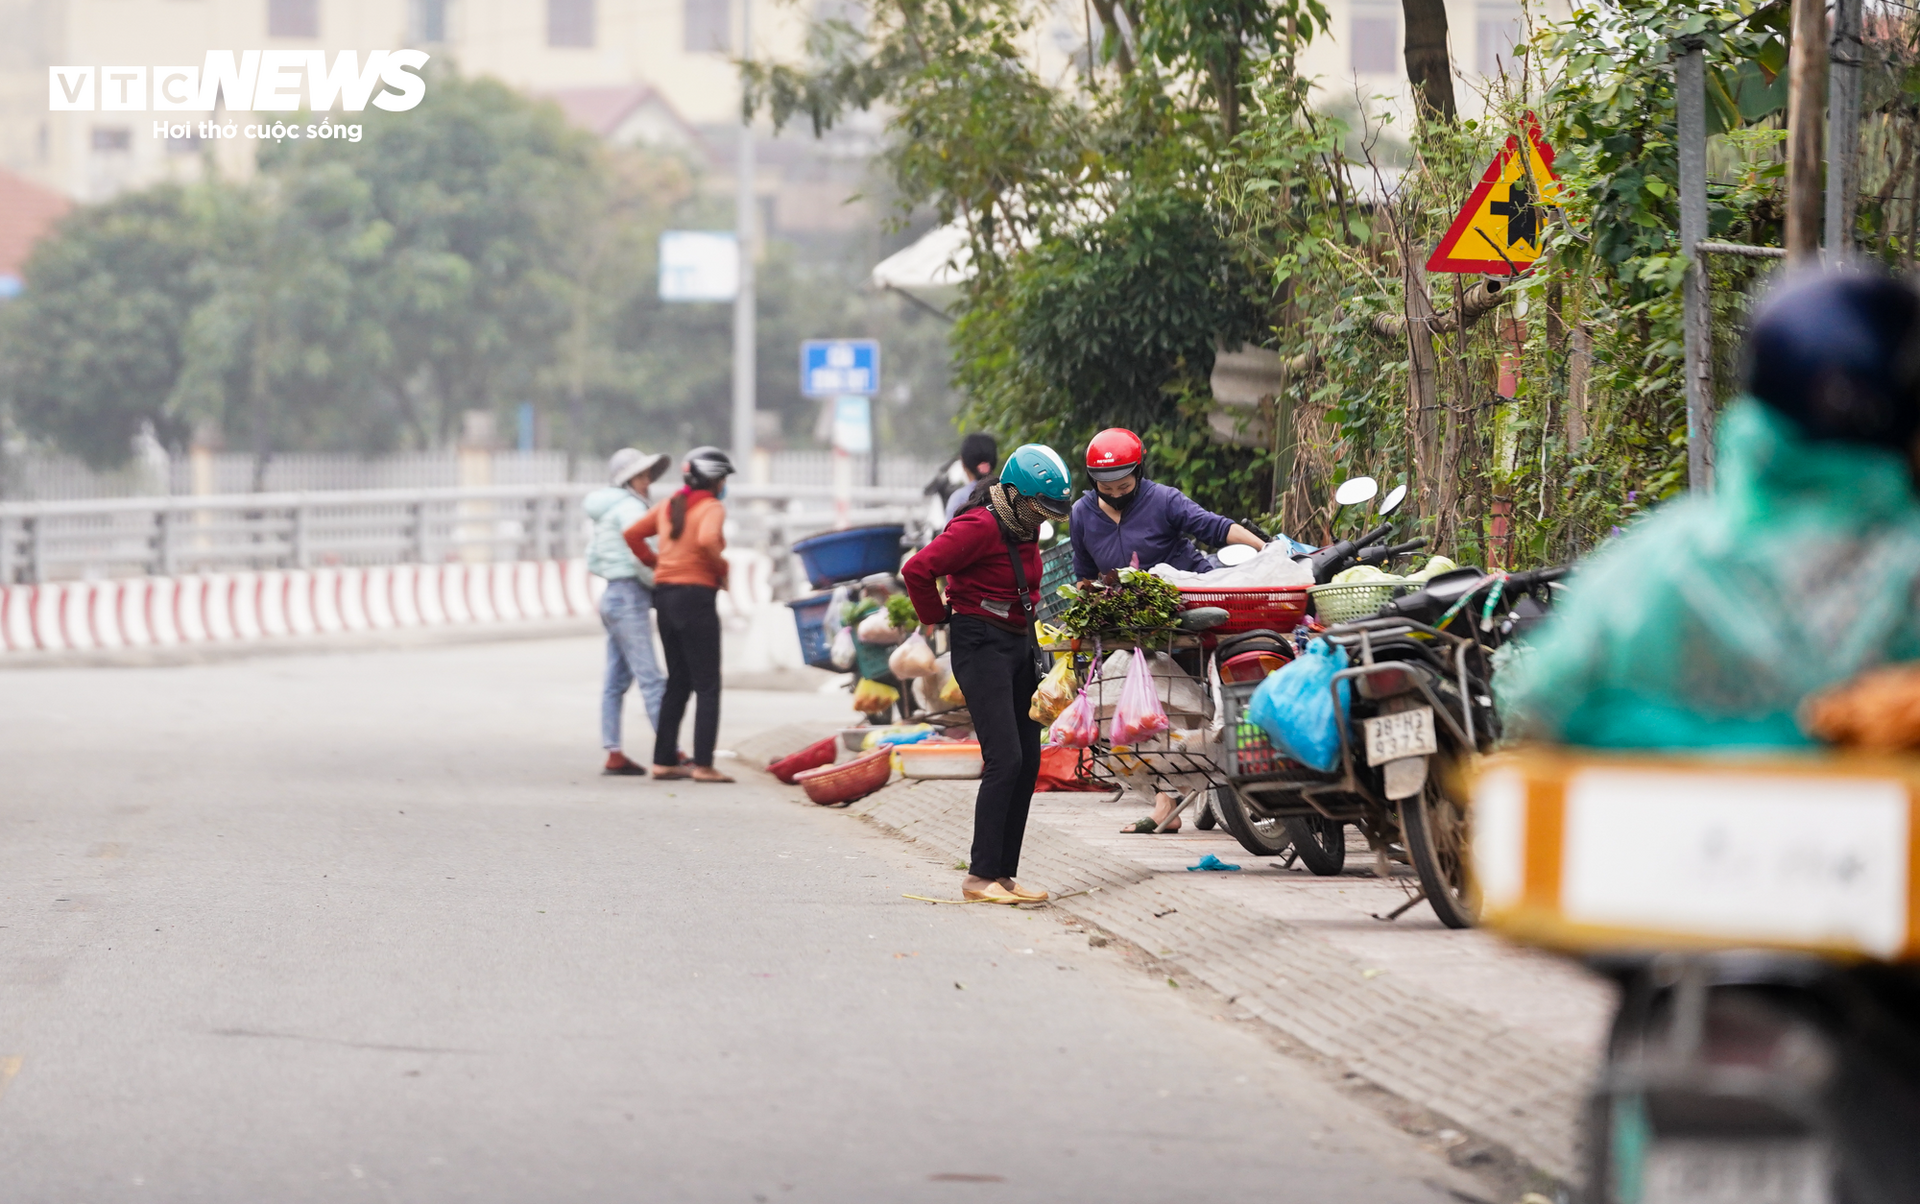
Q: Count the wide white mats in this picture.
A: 0